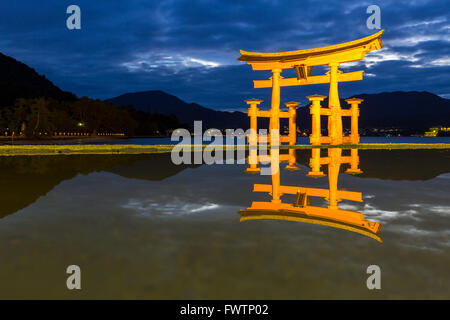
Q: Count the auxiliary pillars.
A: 4